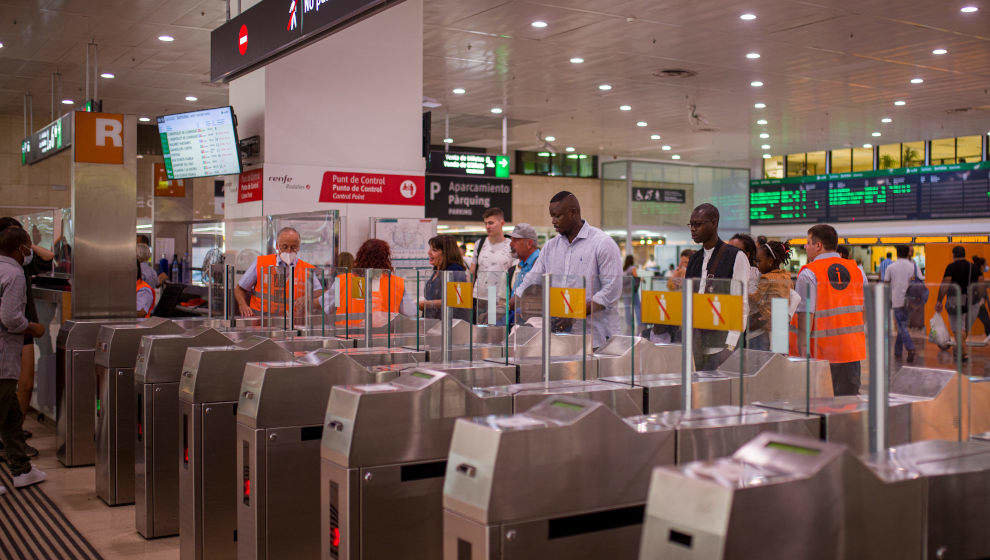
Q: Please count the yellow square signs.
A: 5